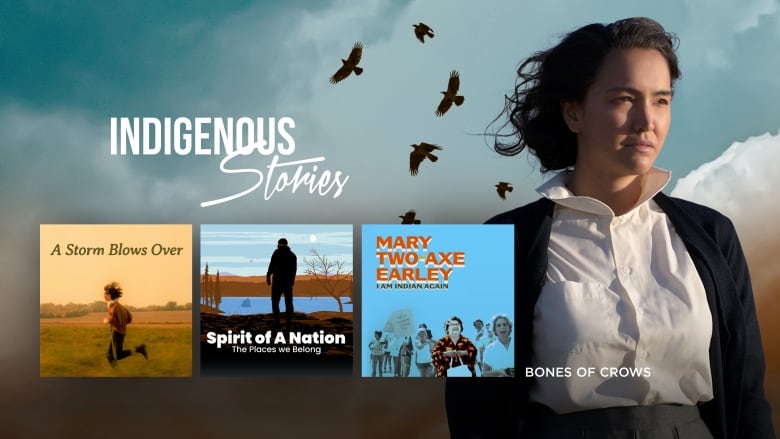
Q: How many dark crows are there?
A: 6